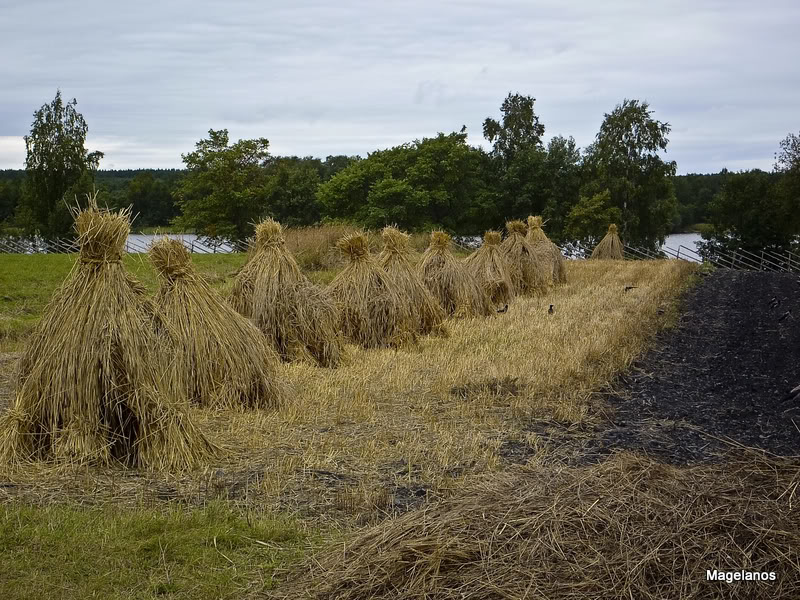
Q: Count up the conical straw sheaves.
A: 10